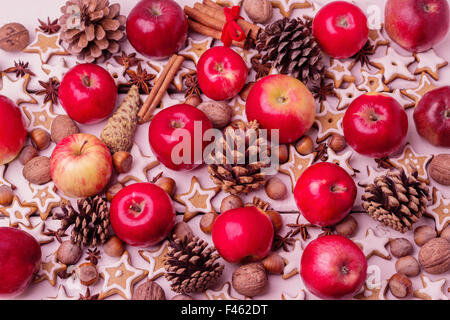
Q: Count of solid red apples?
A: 14